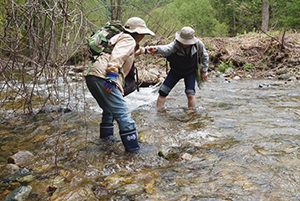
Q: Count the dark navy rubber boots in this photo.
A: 2